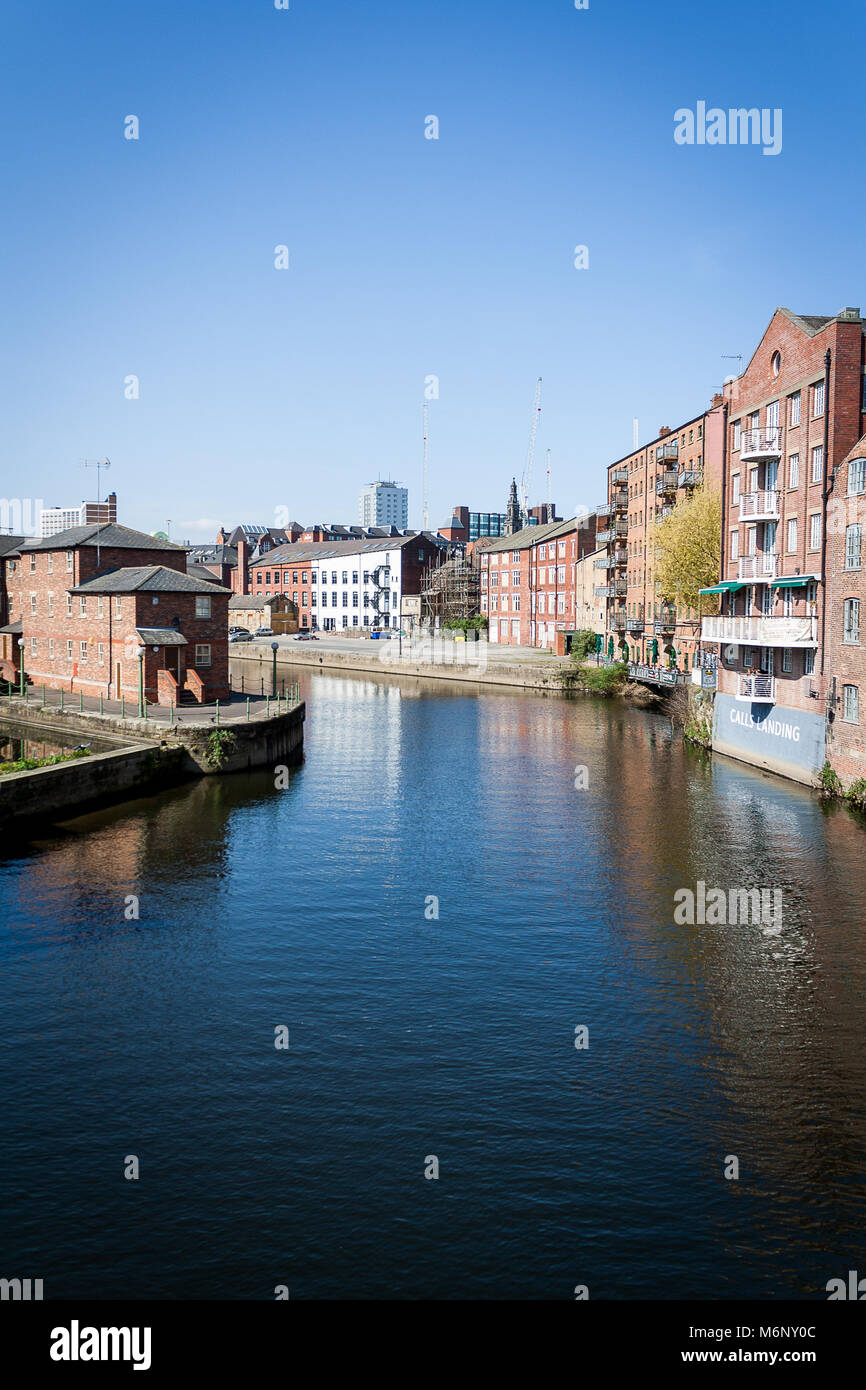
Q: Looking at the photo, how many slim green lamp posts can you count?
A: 3